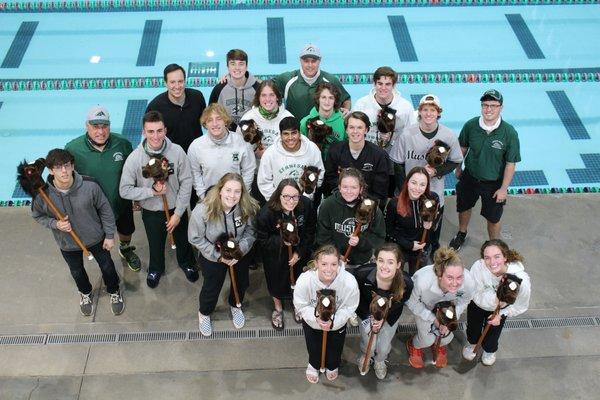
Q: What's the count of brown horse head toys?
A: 15